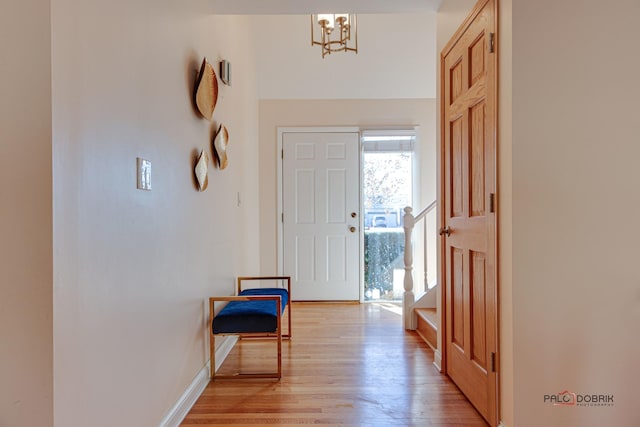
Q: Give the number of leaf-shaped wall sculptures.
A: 3